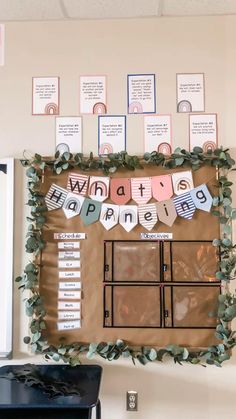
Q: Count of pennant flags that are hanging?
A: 15